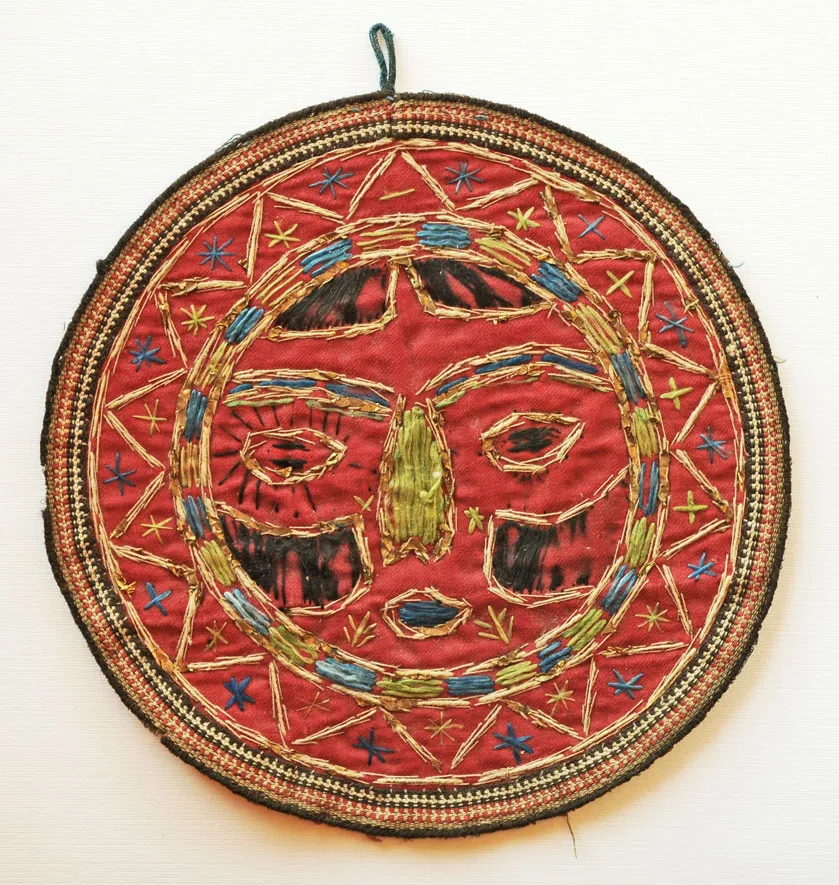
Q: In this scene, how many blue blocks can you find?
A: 13